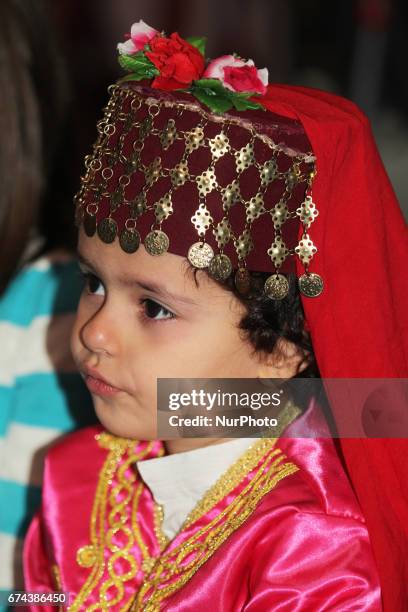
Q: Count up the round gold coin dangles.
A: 9